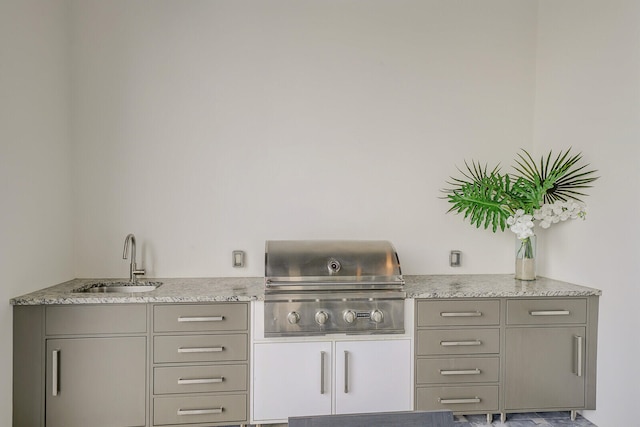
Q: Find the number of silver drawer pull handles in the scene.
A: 9